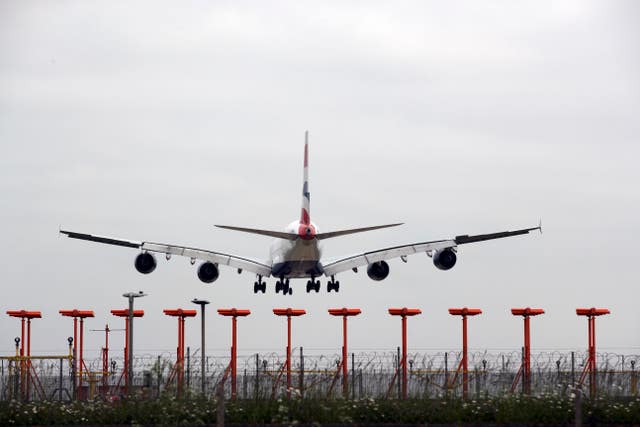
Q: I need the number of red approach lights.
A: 11